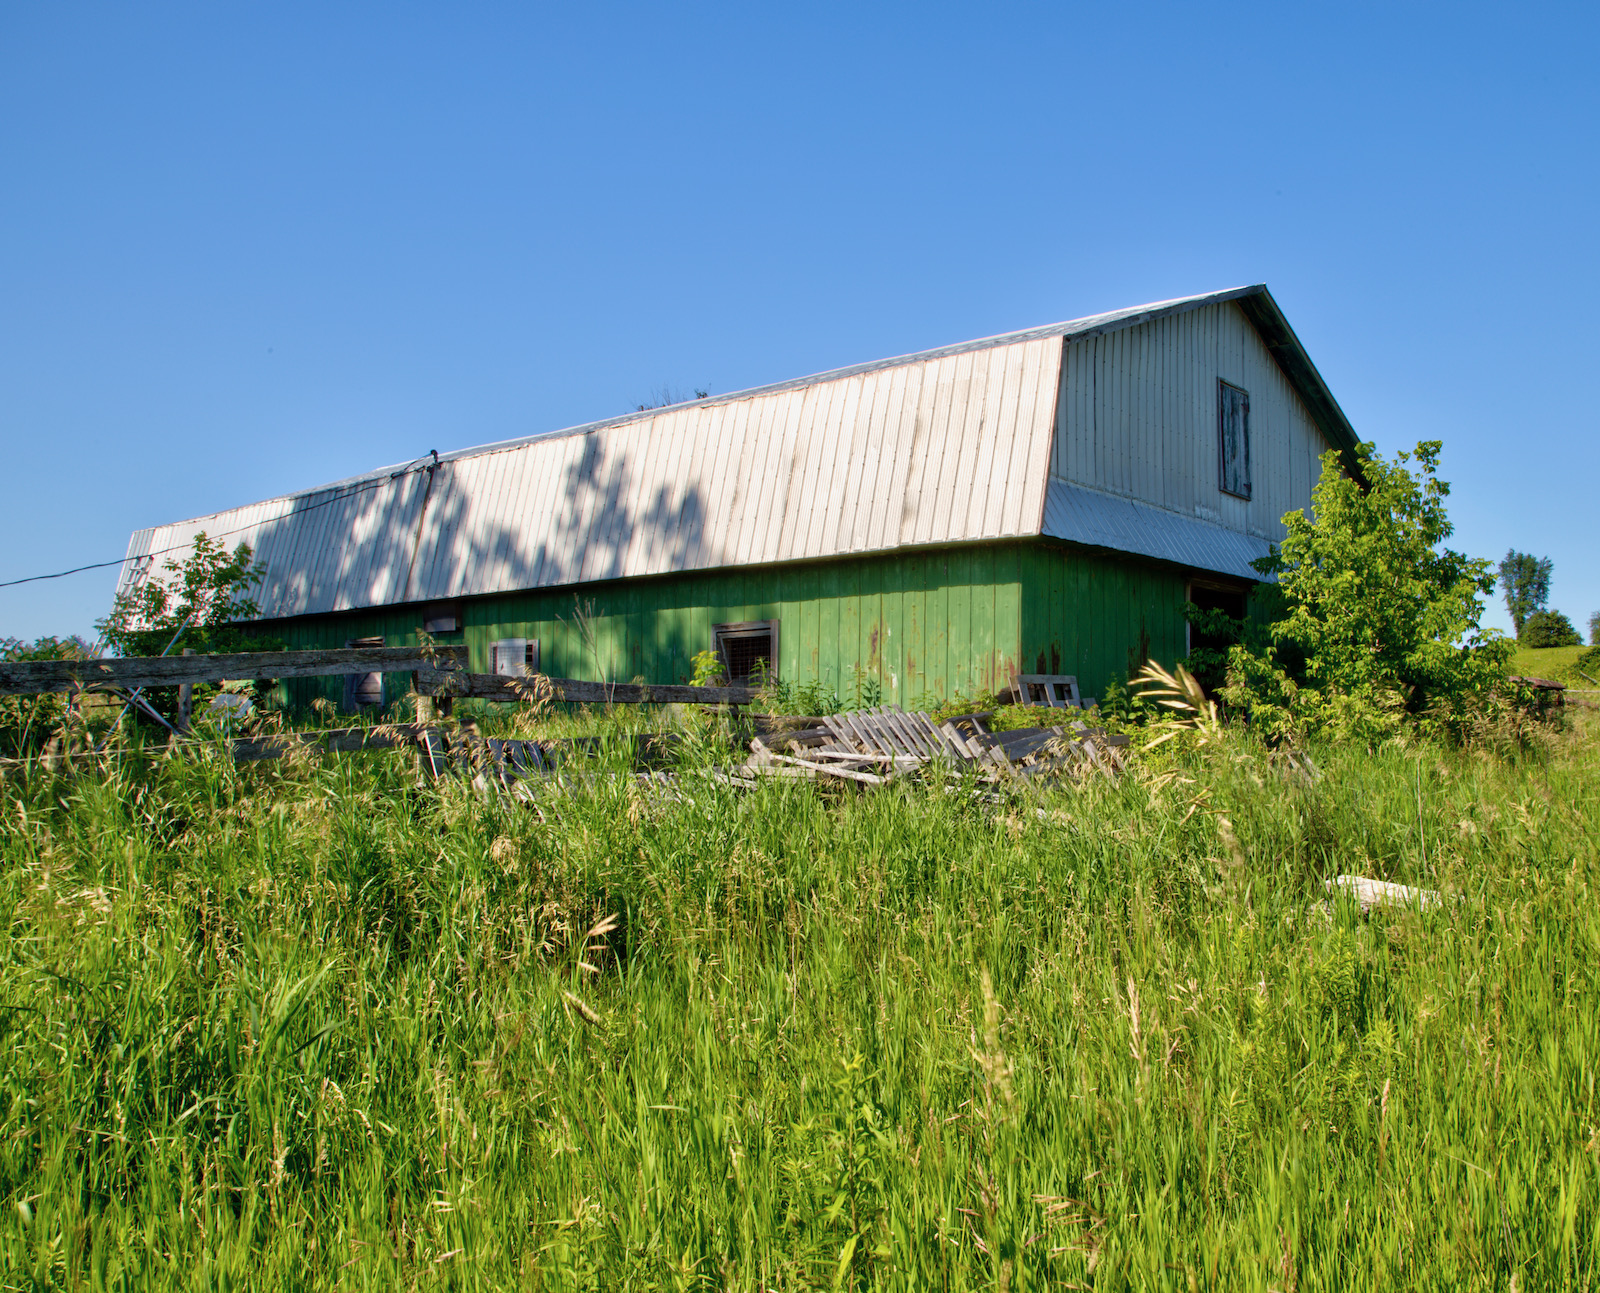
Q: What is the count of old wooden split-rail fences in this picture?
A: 1